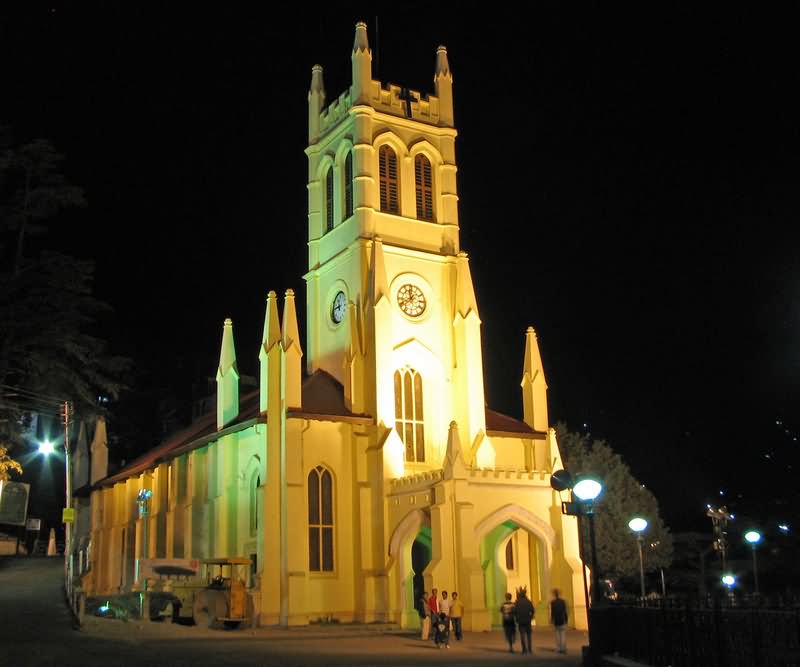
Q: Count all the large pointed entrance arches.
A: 2